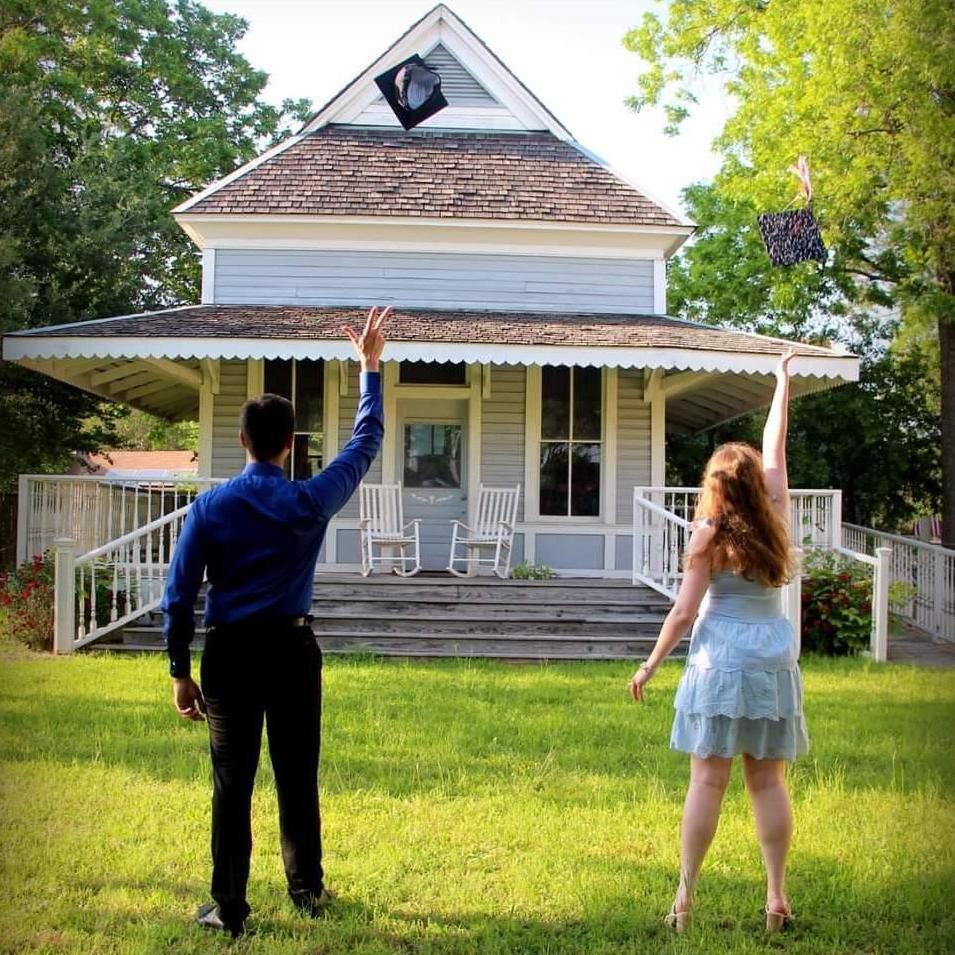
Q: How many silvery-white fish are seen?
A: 0